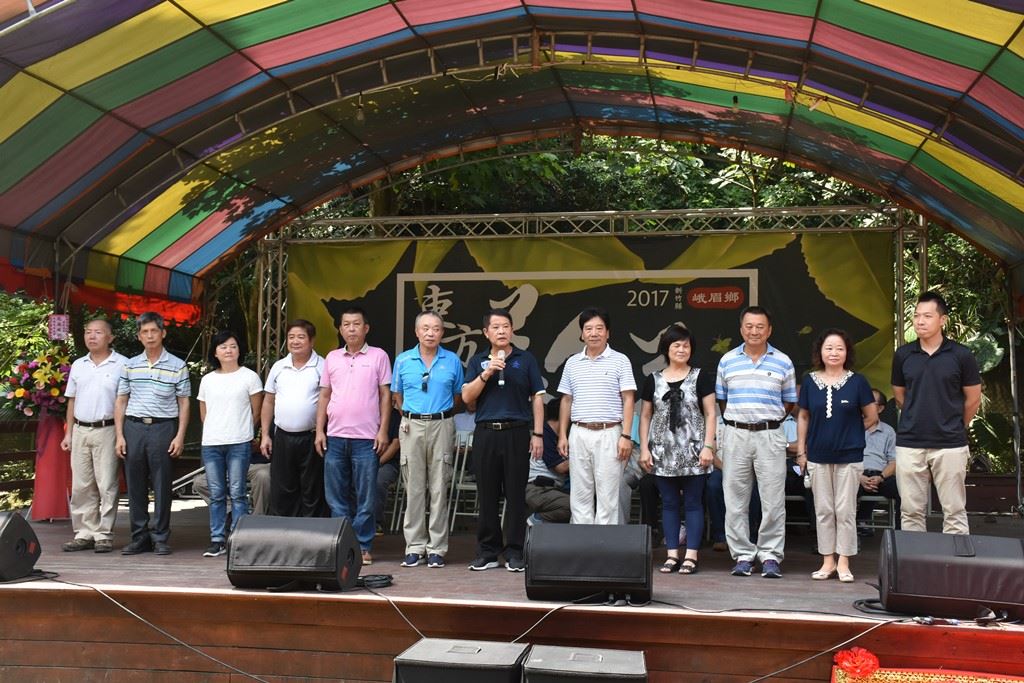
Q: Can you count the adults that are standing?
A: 12